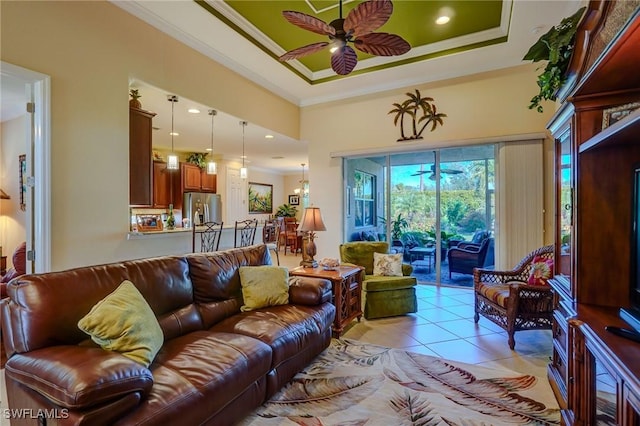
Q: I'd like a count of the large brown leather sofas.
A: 1